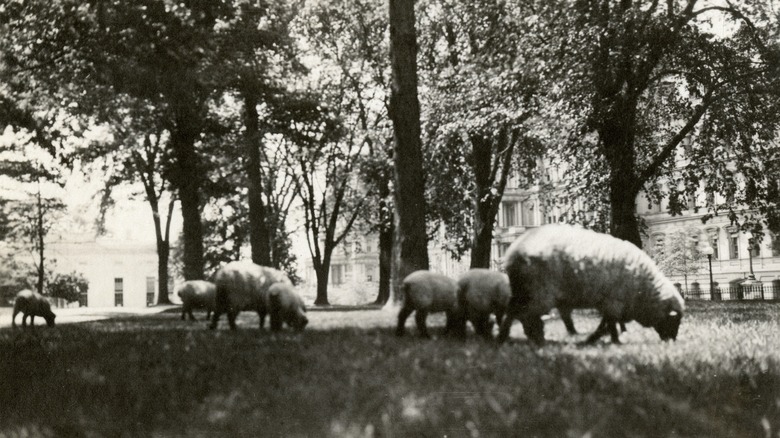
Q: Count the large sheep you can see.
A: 2